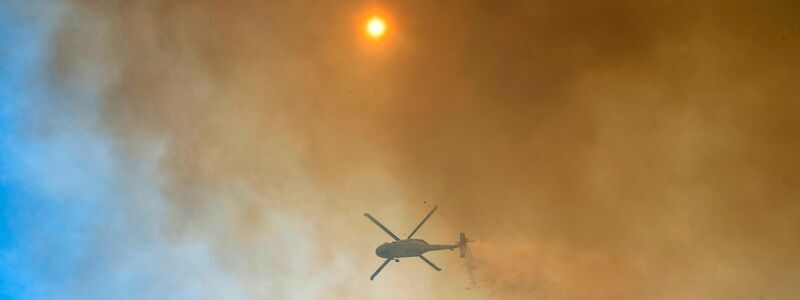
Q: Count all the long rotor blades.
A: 4